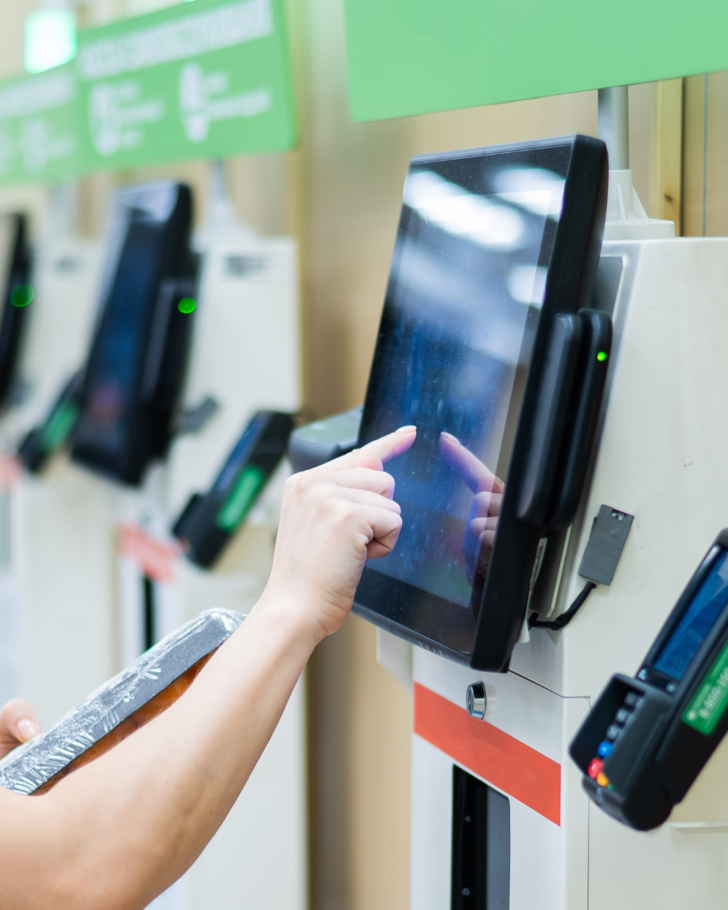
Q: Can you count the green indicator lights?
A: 3